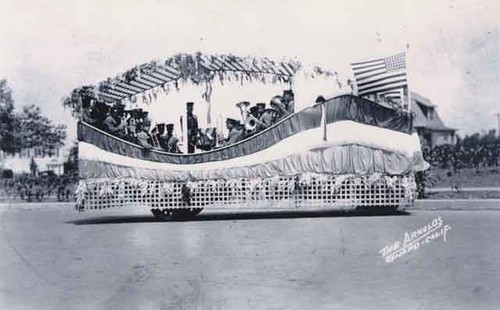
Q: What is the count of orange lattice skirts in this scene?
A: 0